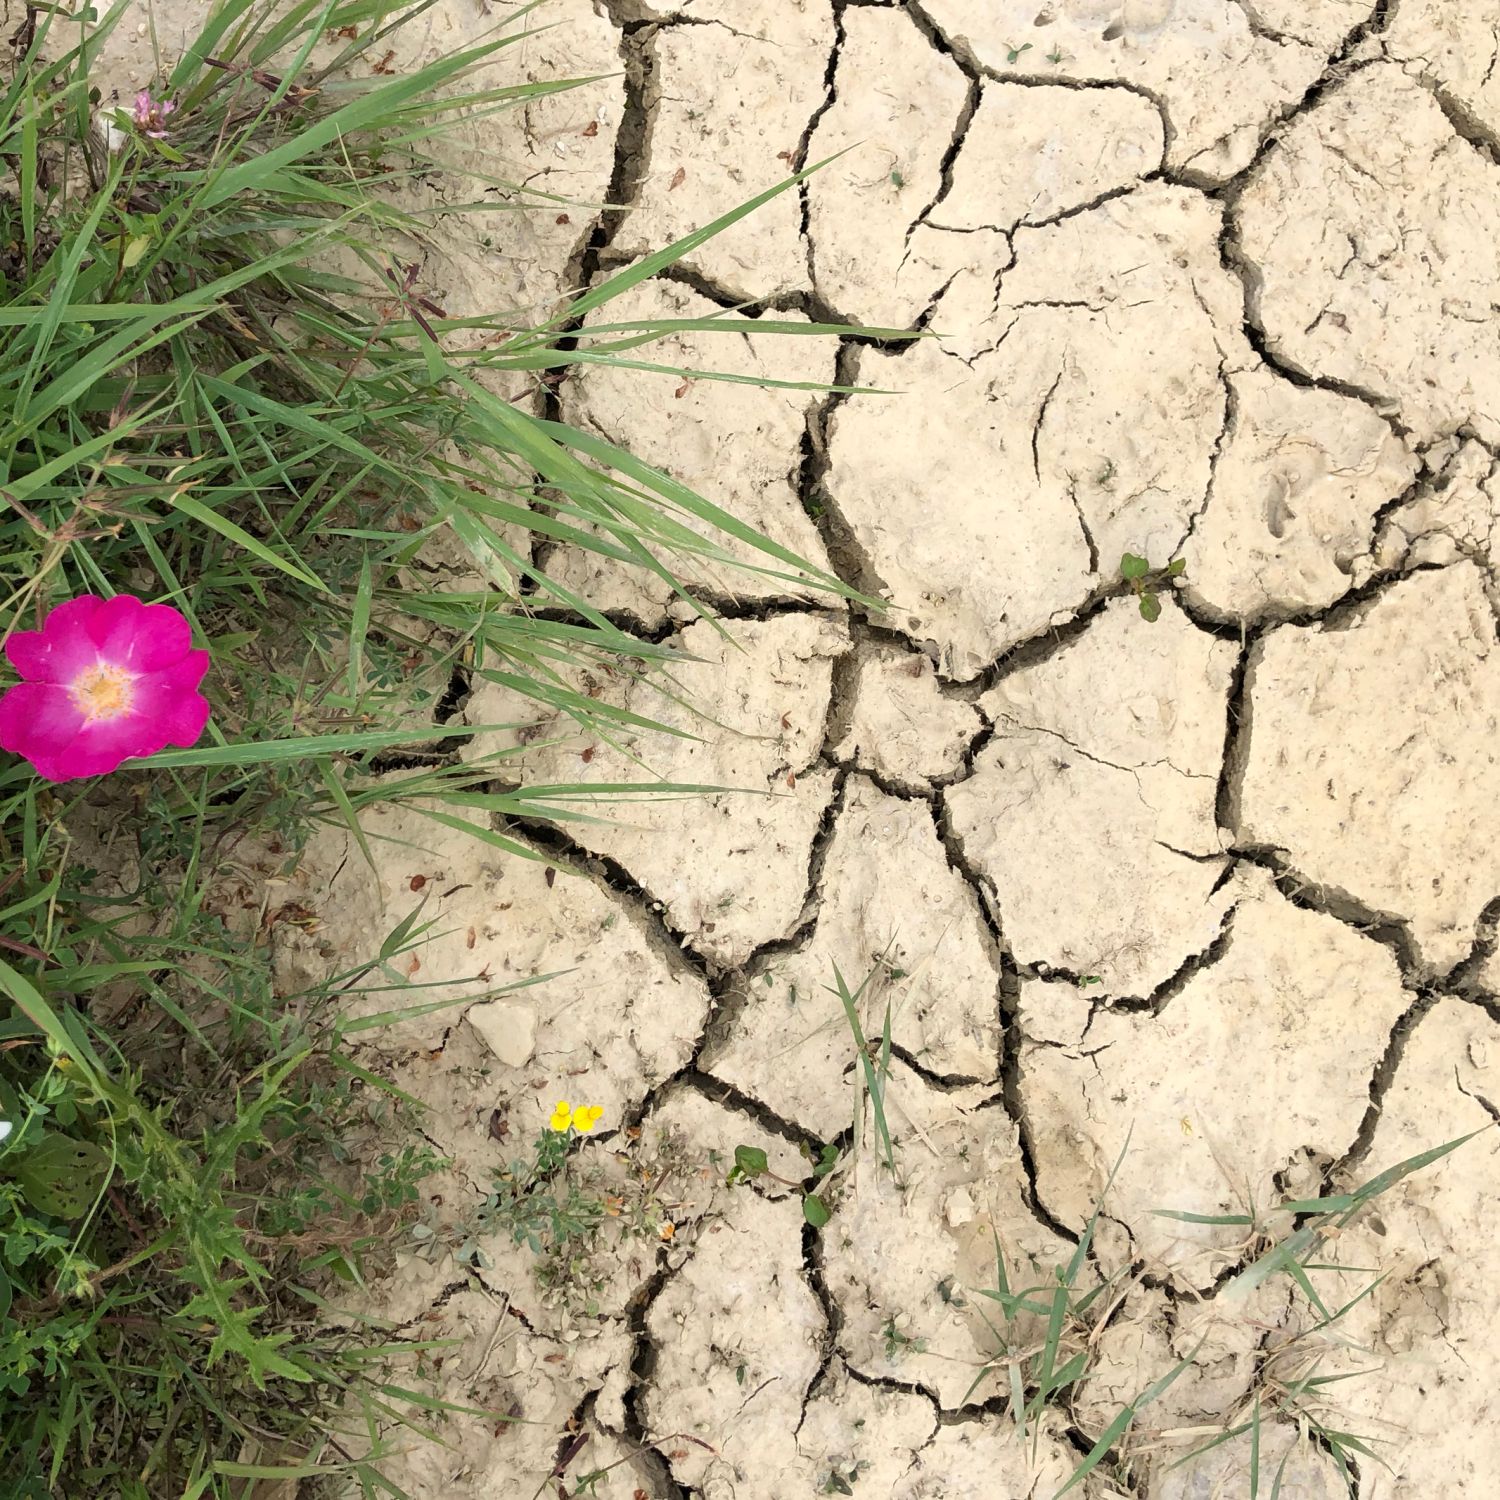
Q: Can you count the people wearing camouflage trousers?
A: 0